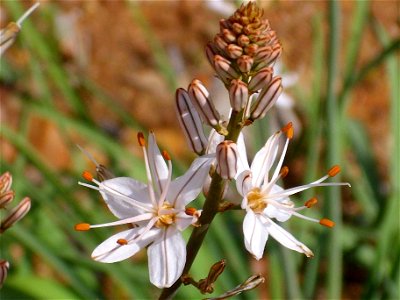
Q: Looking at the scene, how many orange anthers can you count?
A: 12